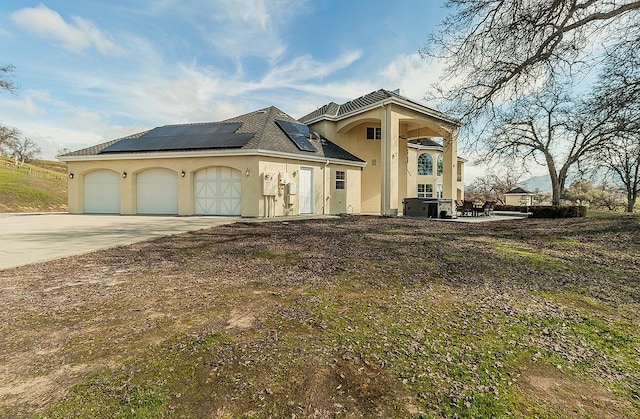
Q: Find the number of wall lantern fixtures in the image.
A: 4